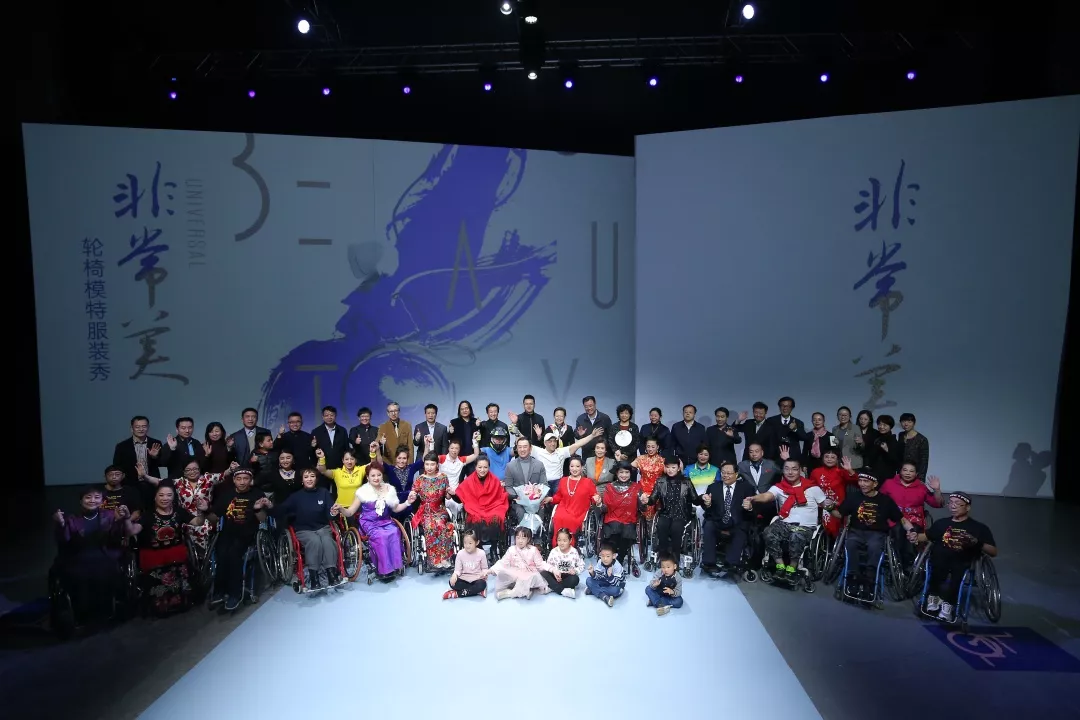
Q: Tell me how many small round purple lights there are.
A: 10